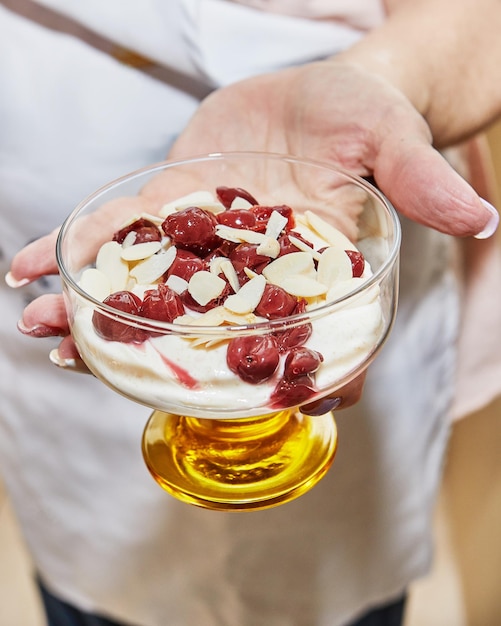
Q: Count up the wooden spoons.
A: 0